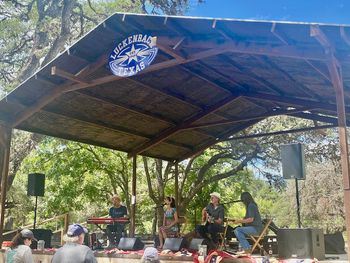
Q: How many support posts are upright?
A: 4